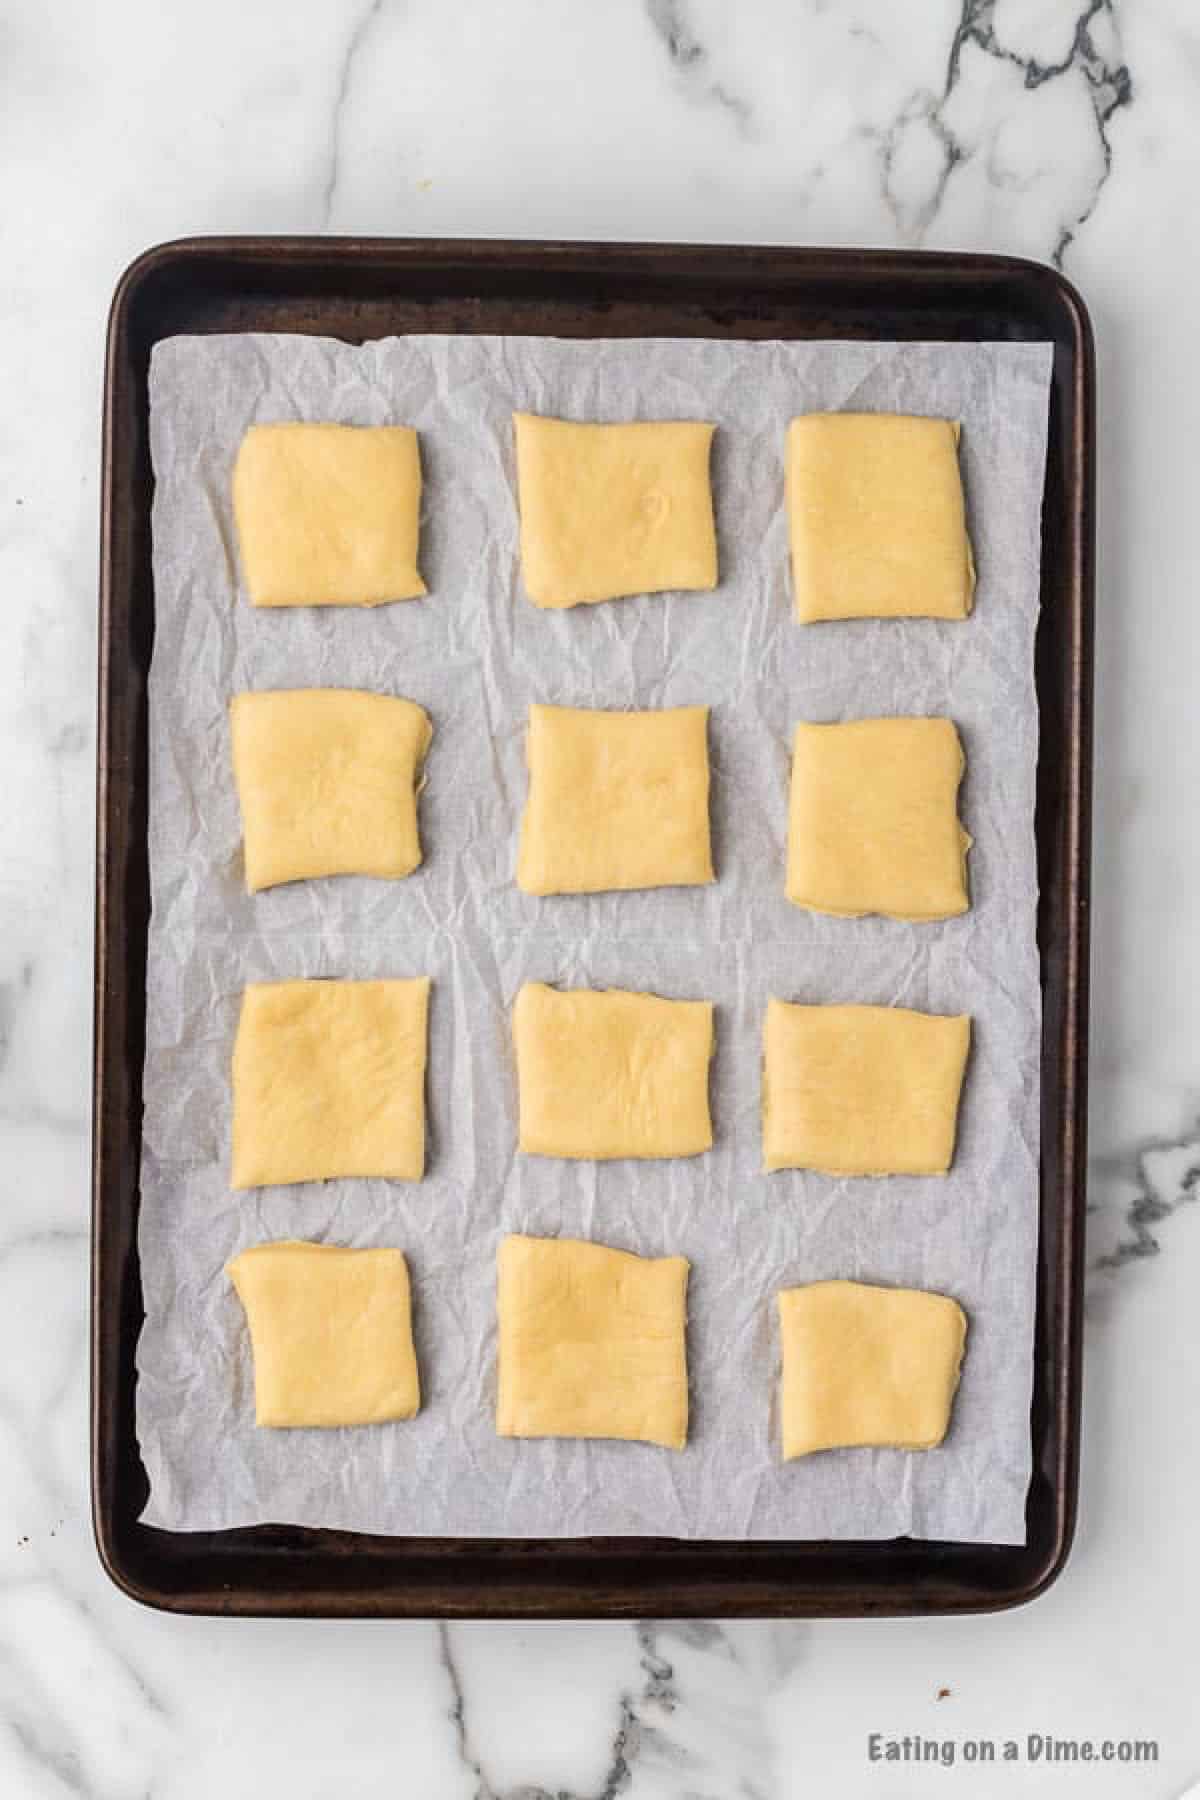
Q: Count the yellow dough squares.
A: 12